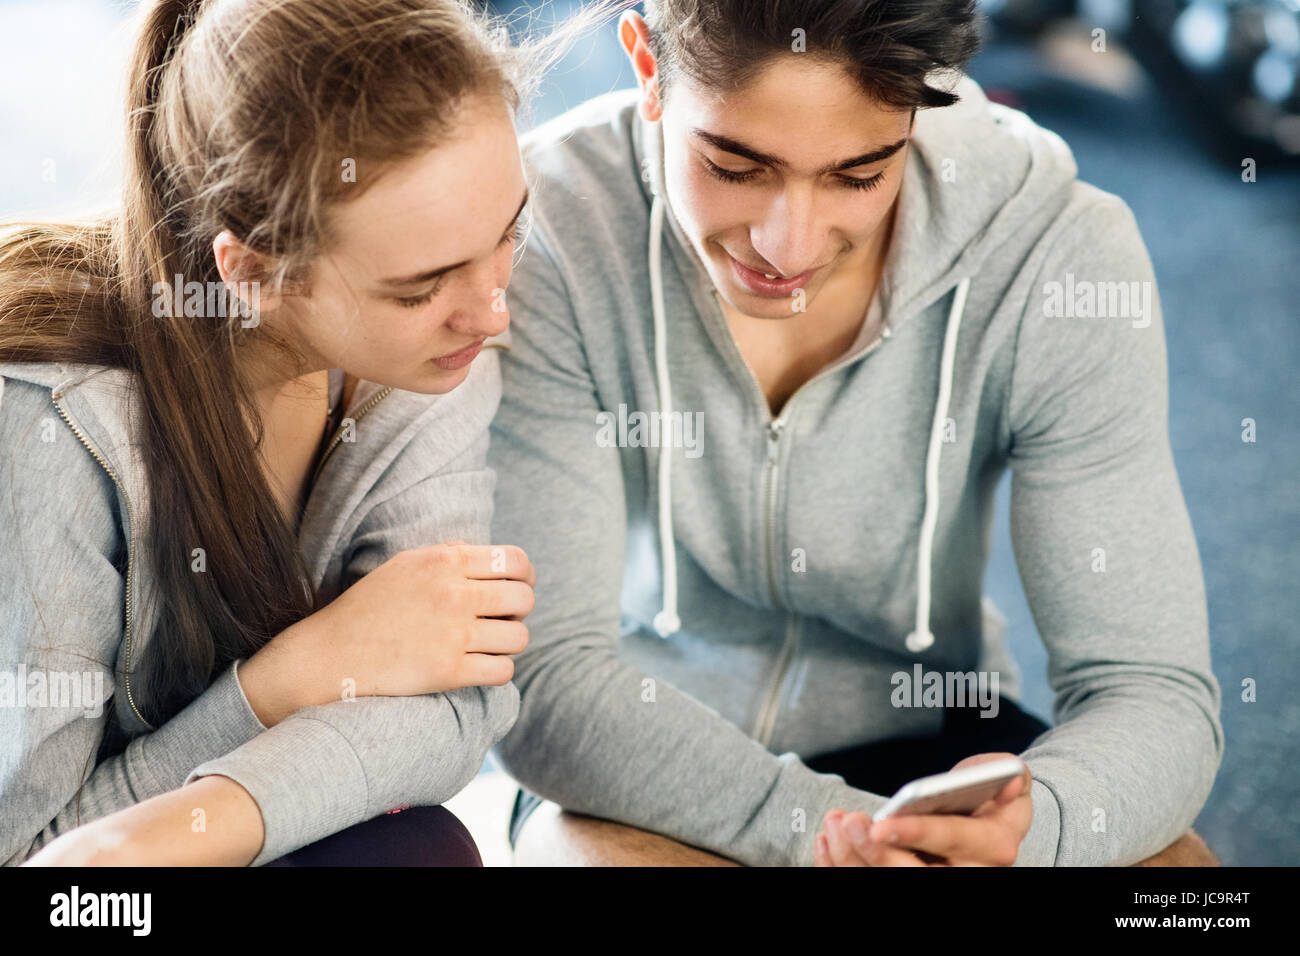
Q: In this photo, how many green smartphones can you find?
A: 0